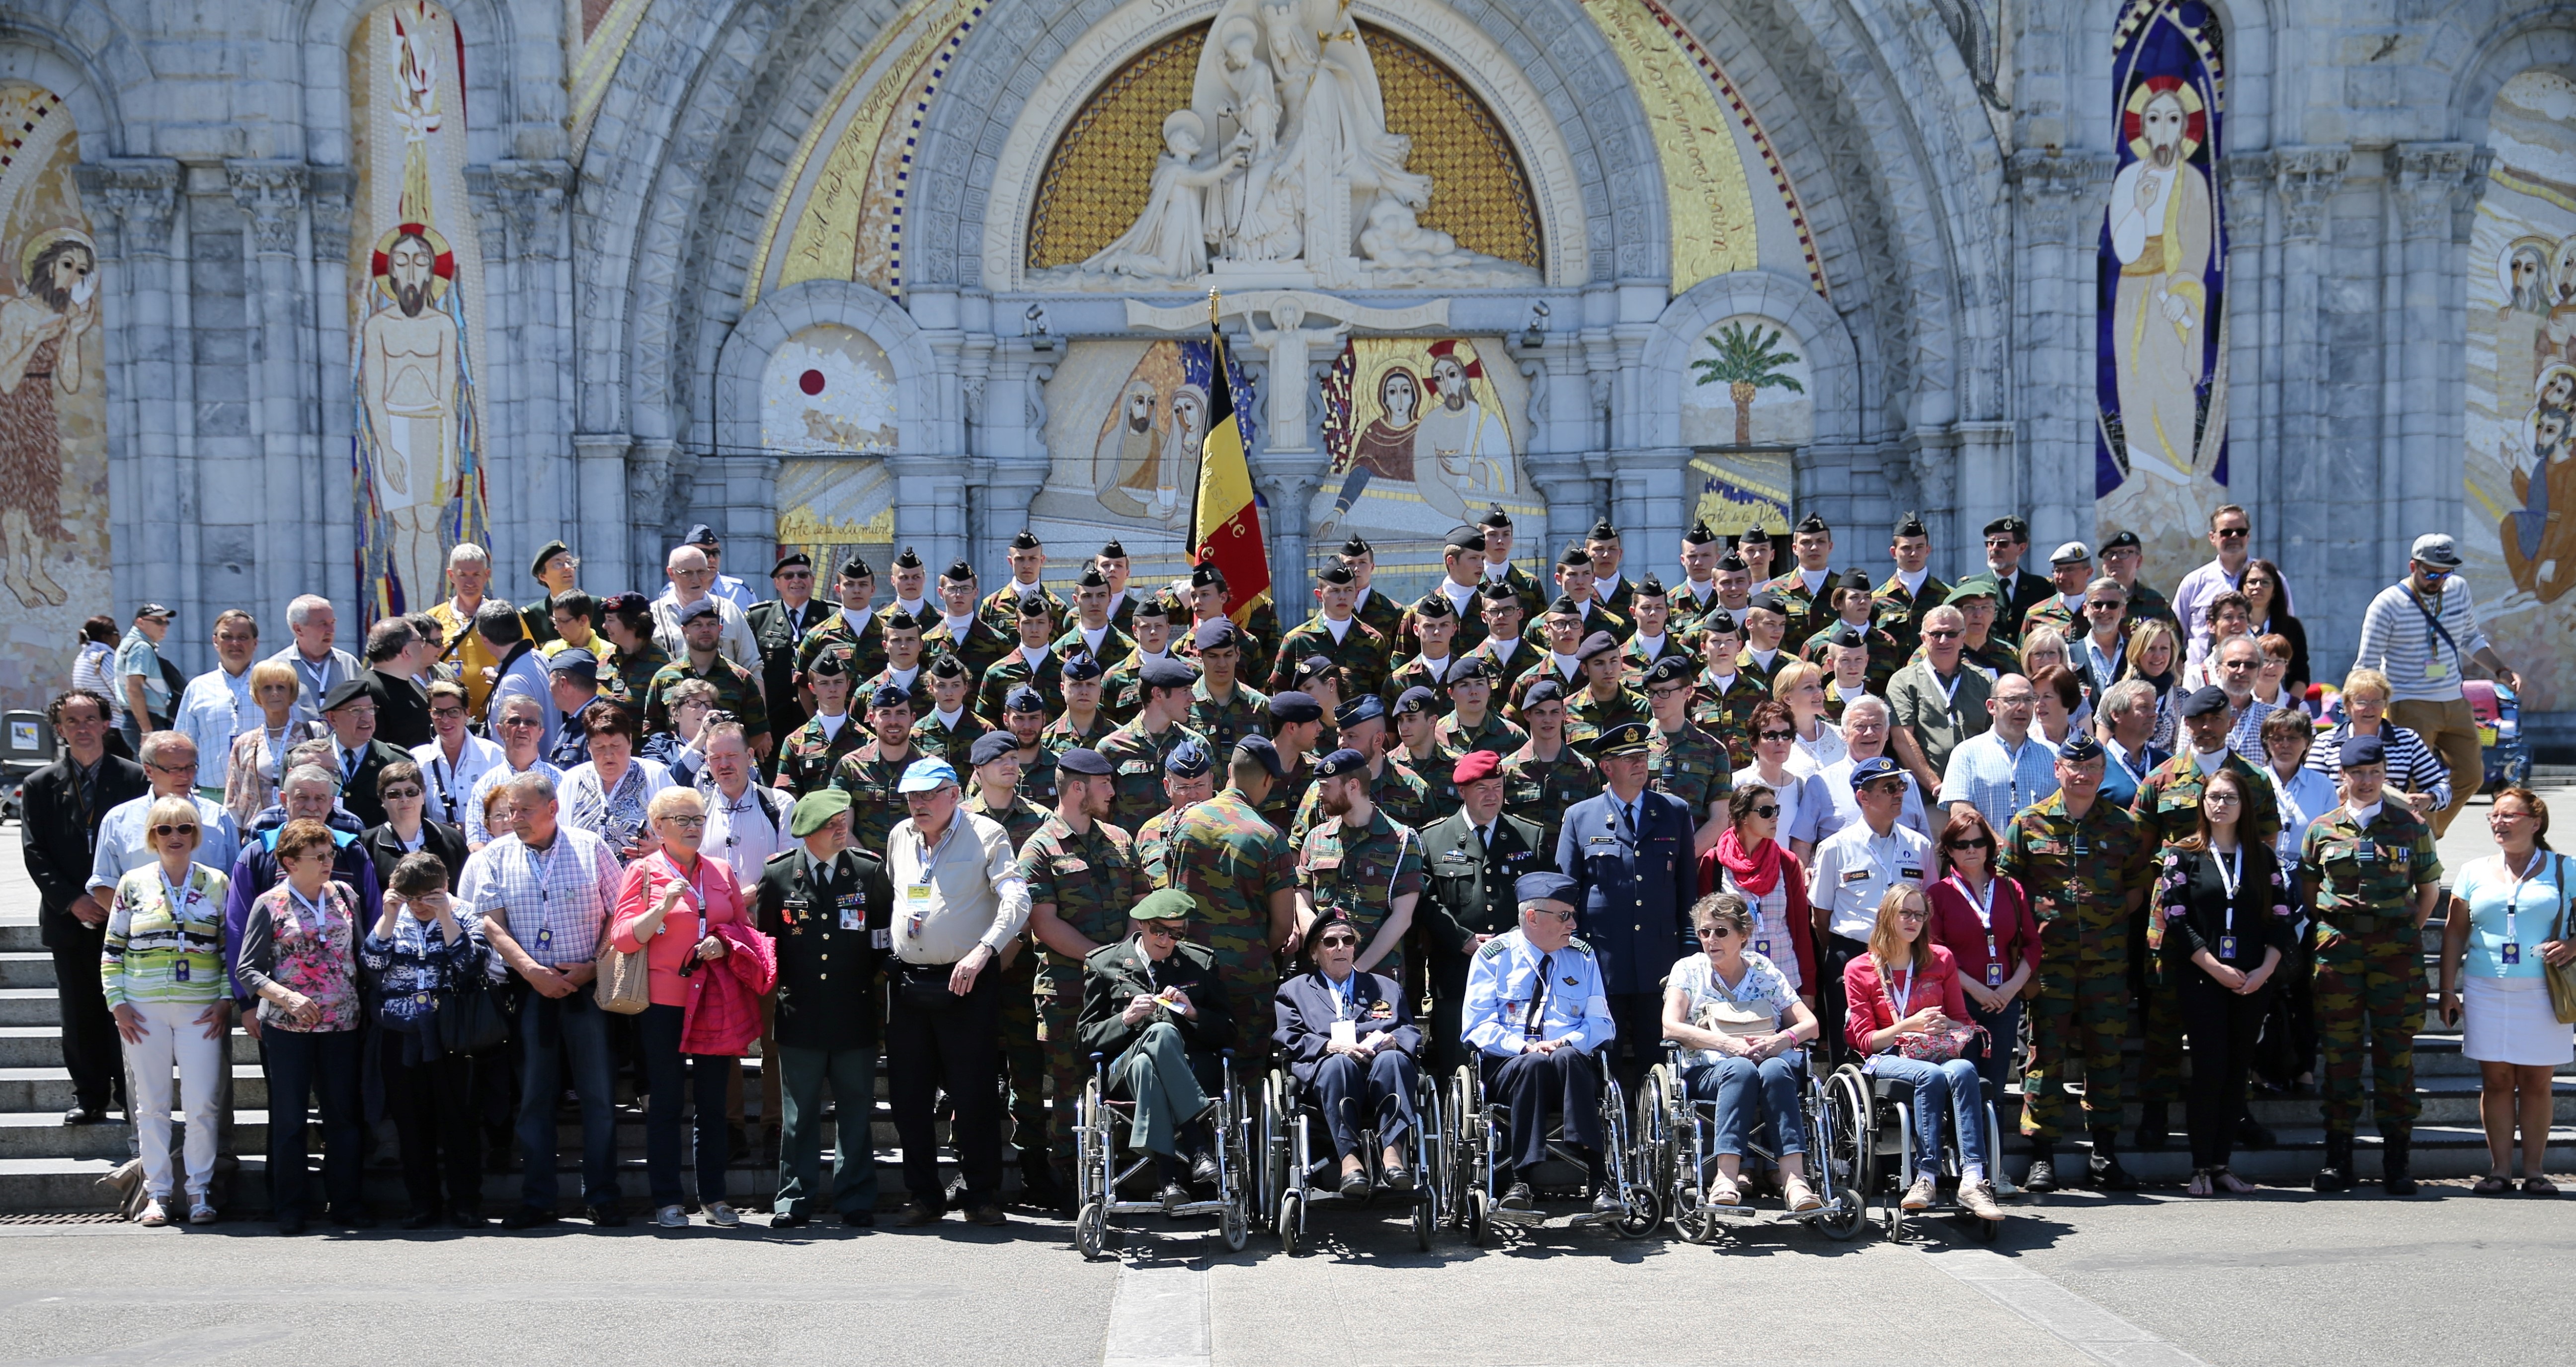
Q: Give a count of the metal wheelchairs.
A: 5